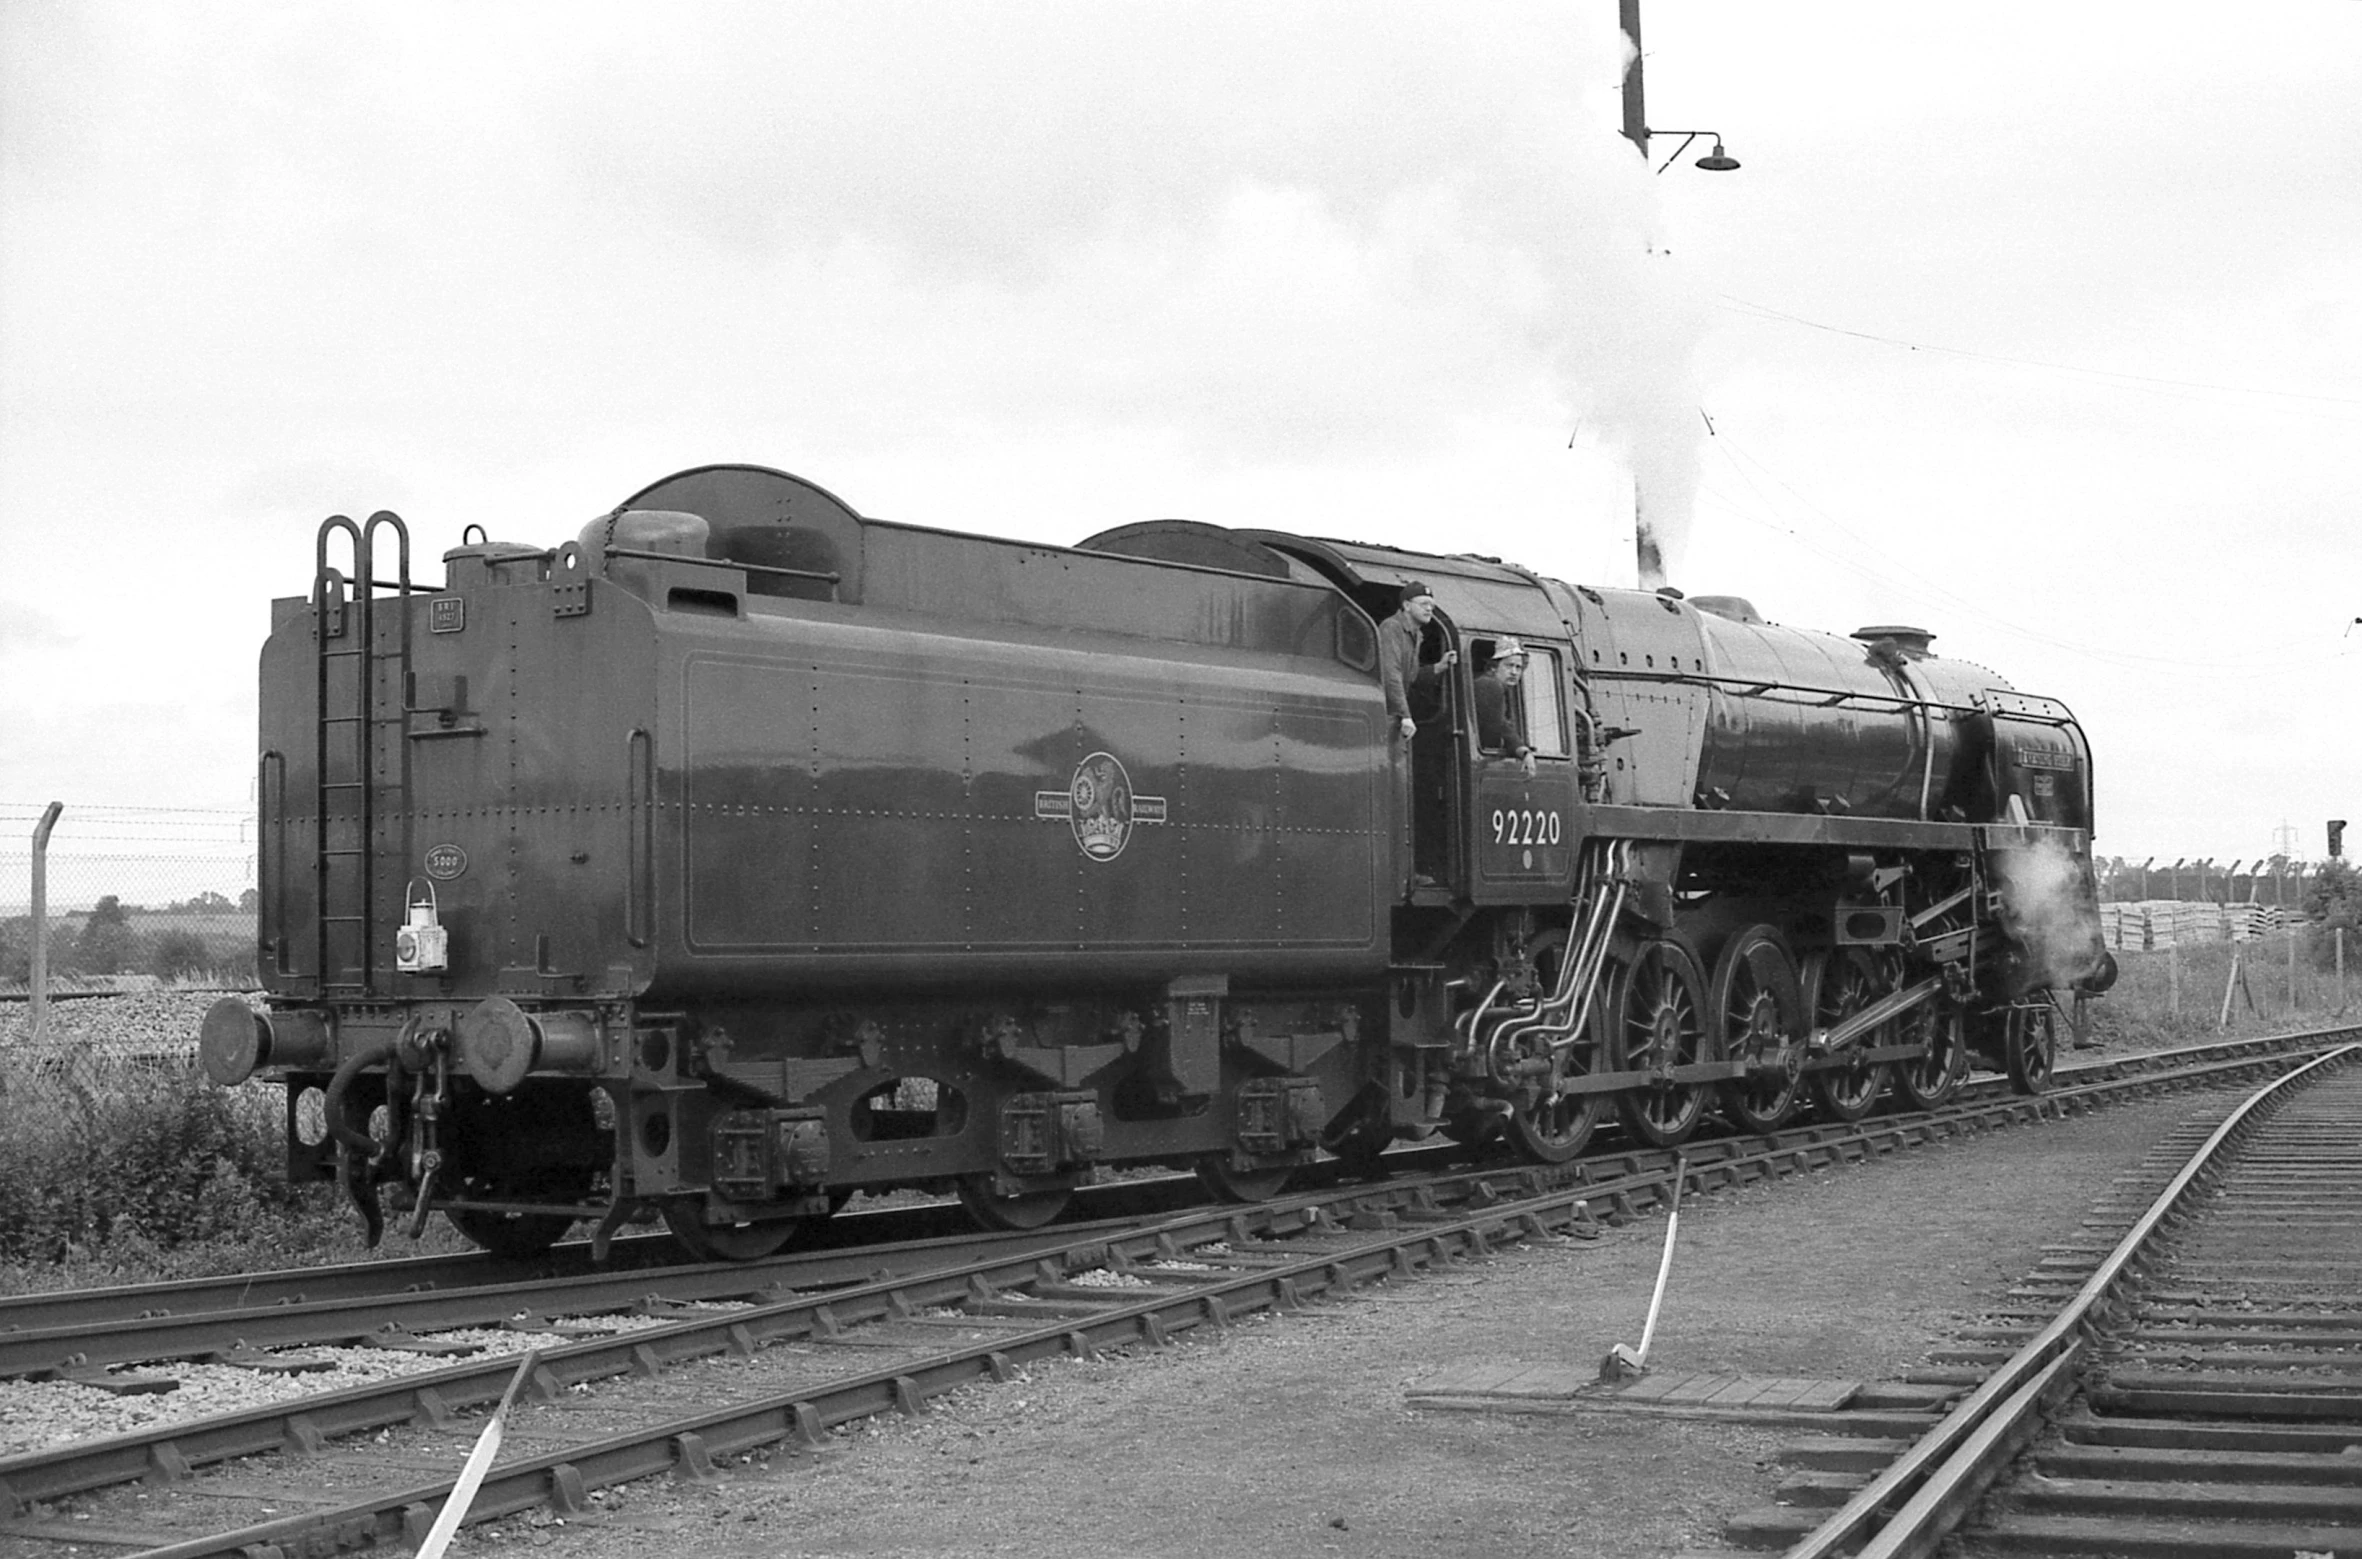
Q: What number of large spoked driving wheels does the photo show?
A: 5